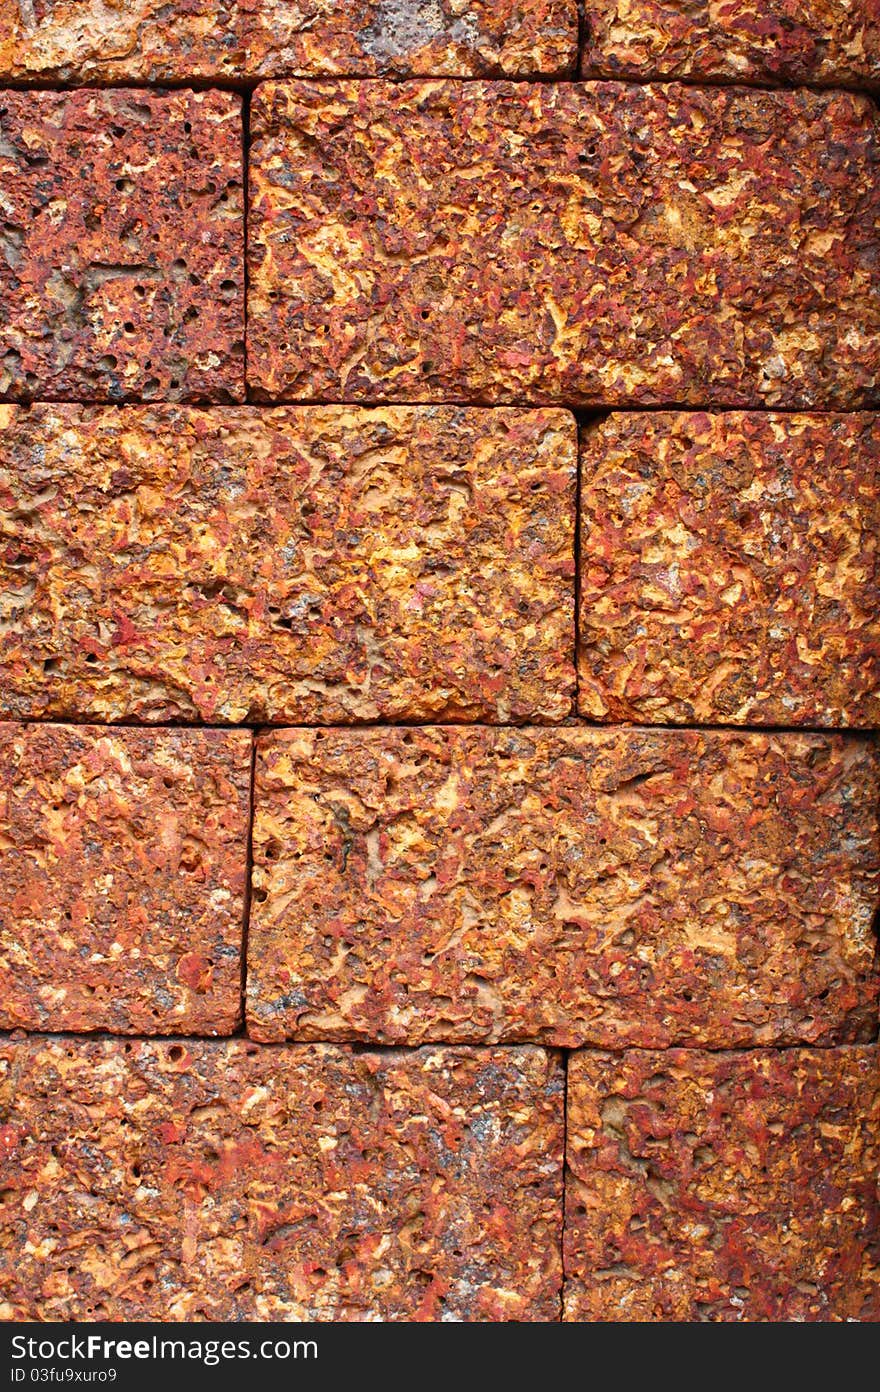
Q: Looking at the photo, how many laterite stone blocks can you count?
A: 10